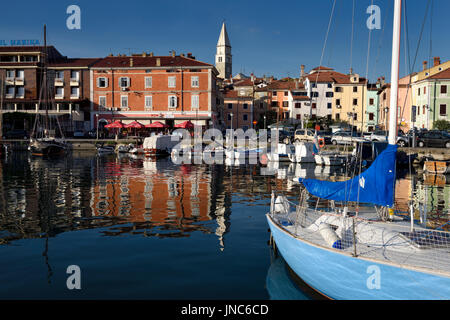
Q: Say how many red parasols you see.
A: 4